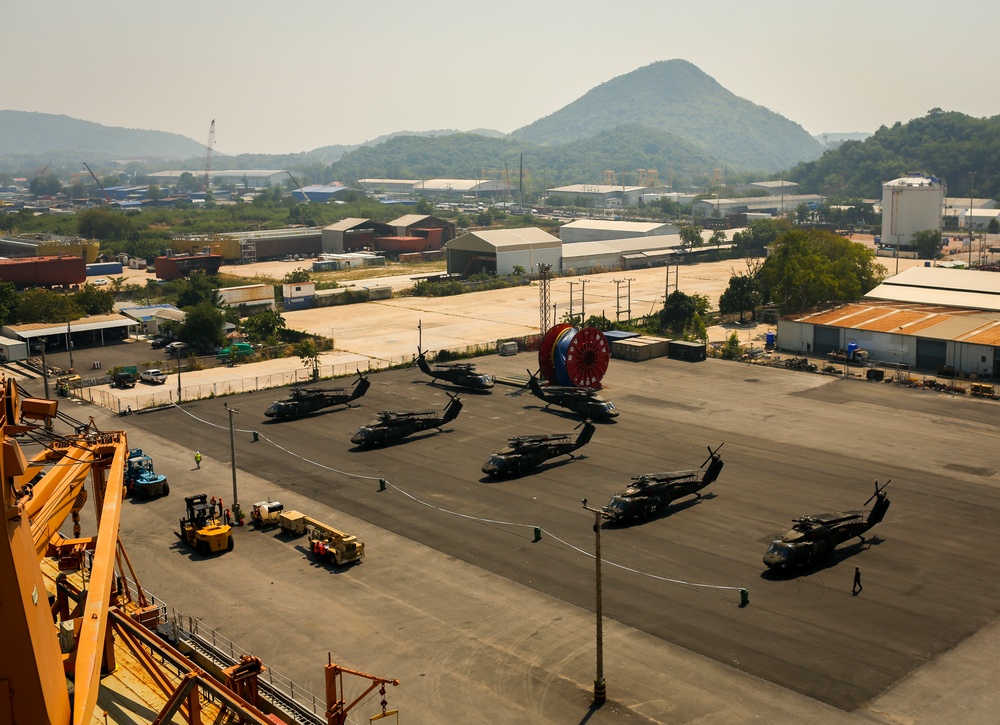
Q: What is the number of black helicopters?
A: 7